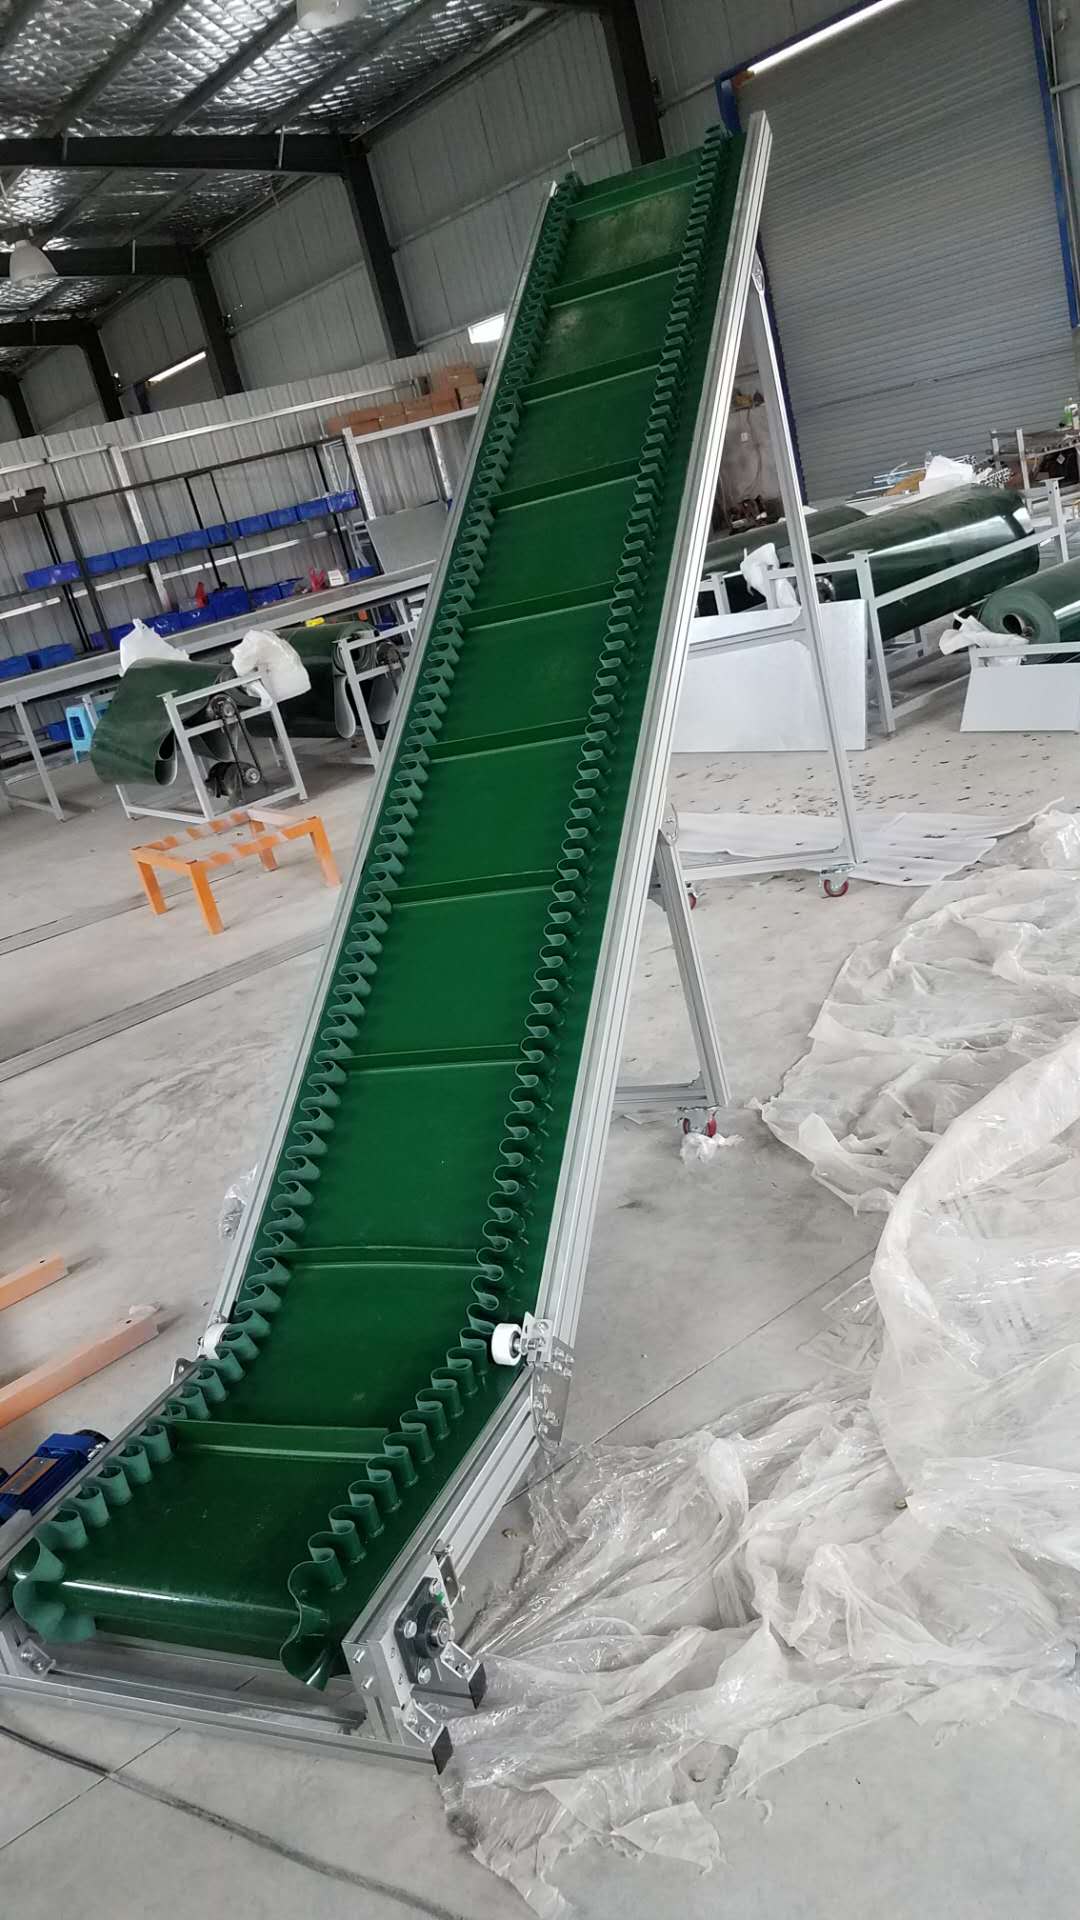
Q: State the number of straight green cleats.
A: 10